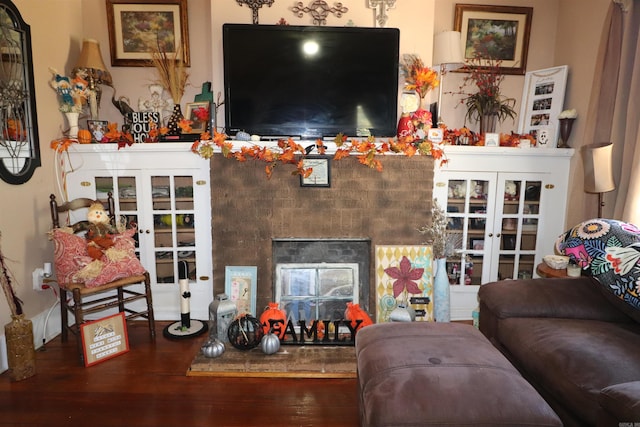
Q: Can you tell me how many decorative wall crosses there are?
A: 3